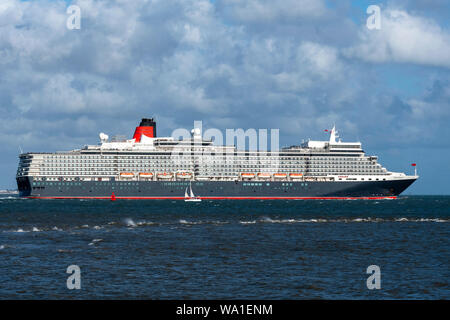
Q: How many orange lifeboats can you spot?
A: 8